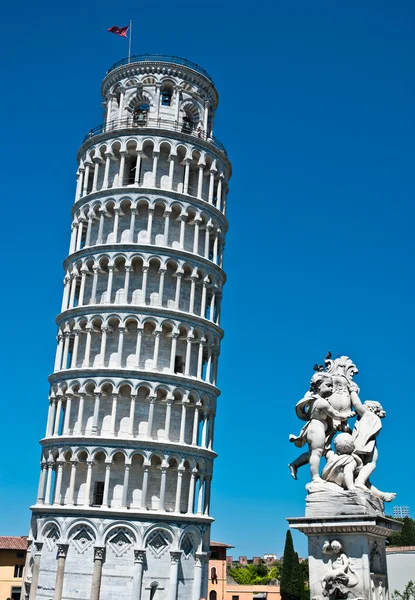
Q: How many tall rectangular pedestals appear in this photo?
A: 1